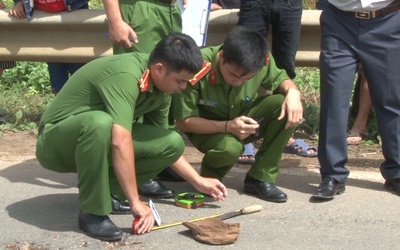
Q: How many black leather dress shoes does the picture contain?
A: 7